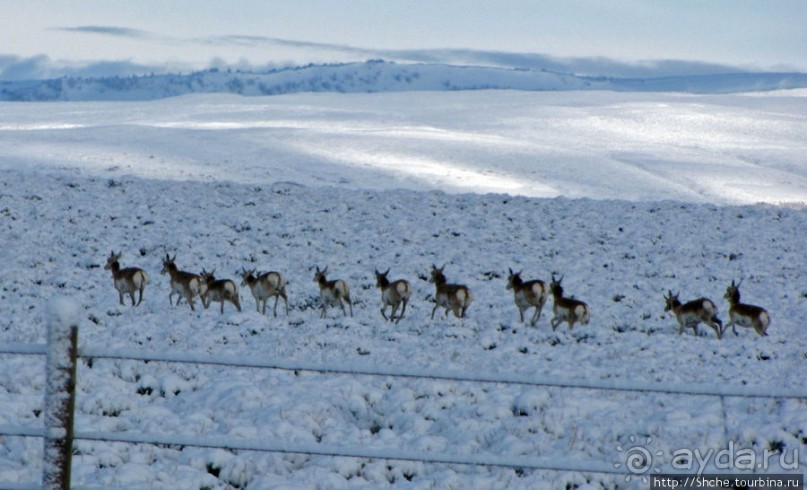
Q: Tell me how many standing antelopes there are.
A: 11